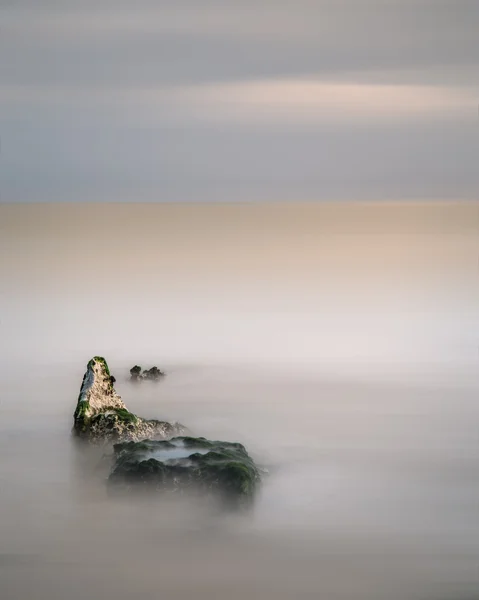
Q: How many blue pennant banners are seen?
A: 0